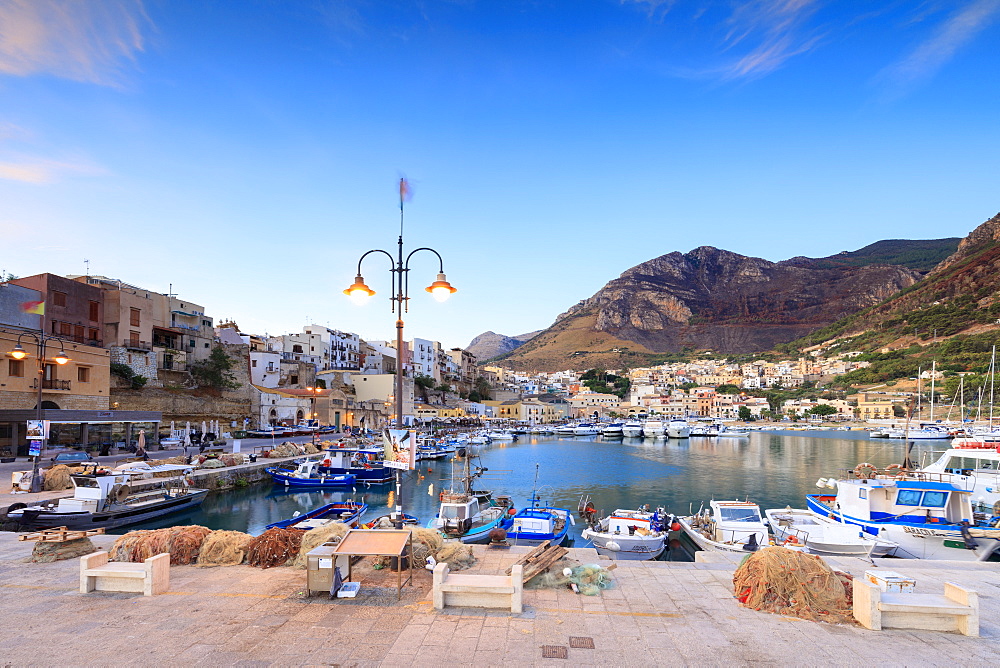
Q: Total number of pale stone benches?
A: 3